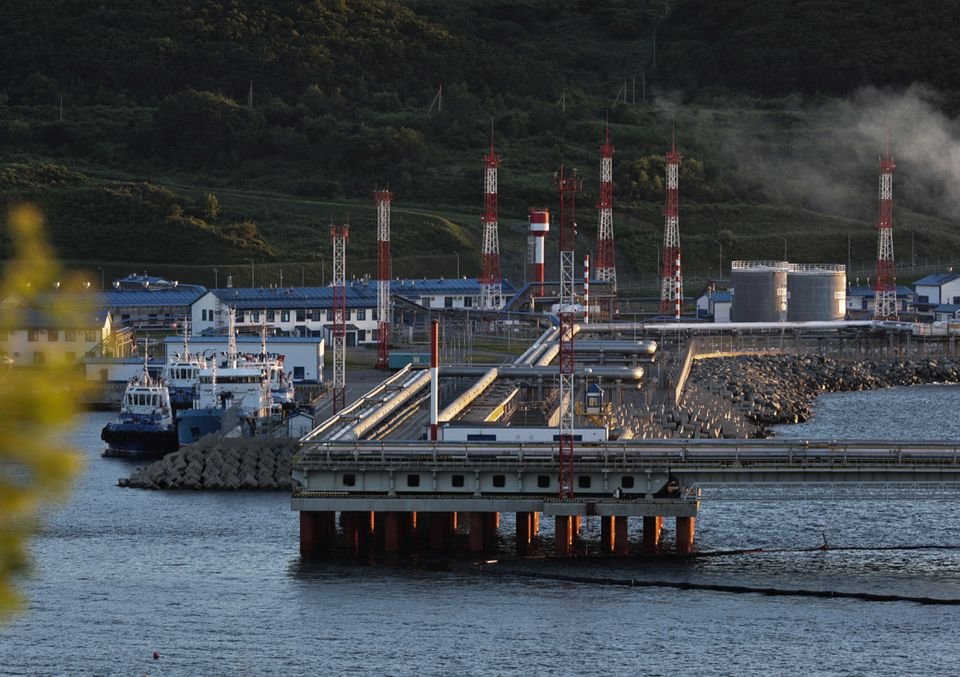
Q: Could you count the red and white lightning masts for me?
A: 7